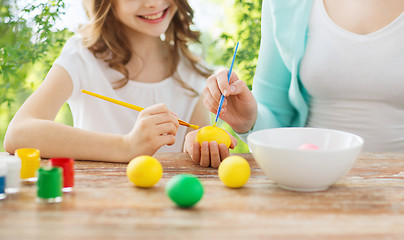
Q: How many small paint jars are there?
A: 5